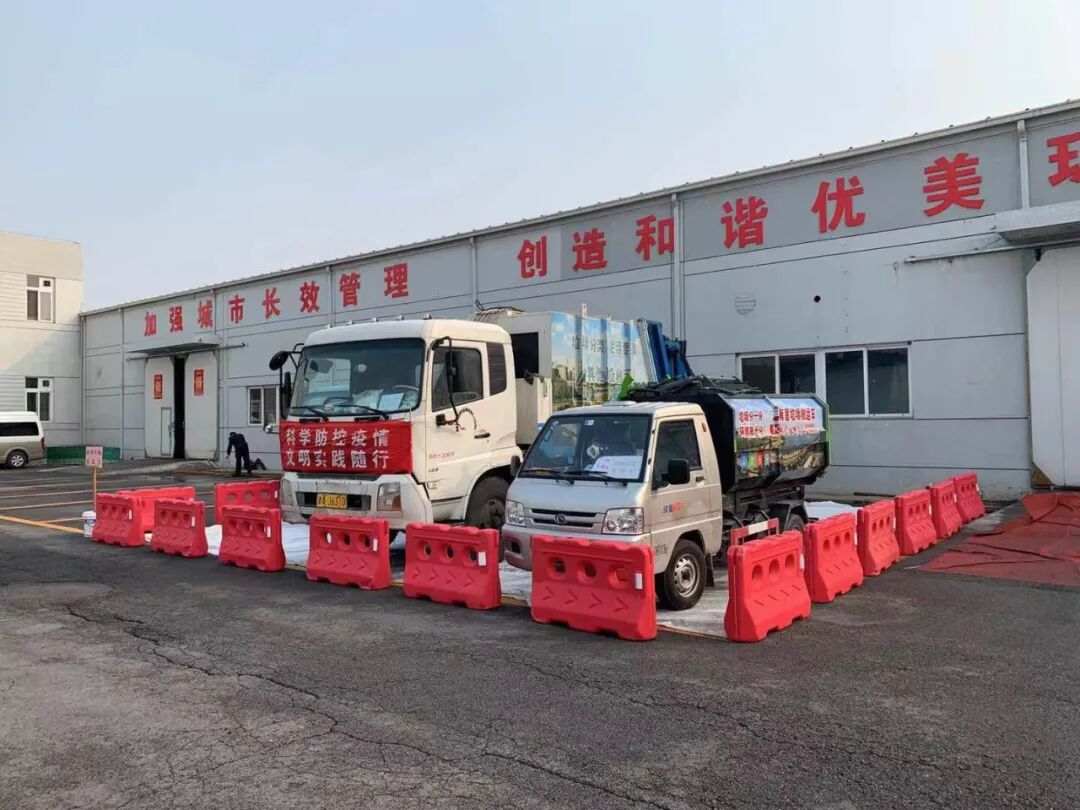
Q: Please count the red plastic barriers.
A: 14